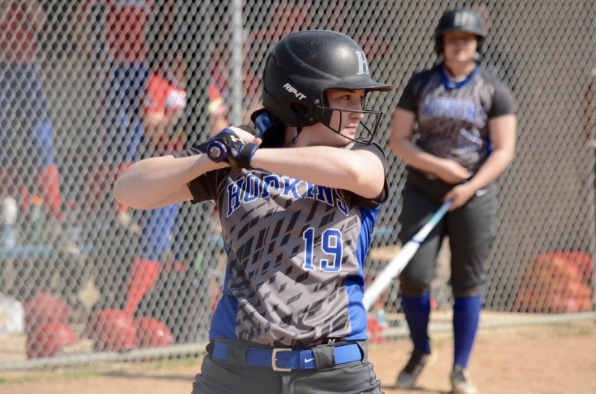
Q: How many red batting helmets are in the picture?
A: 4